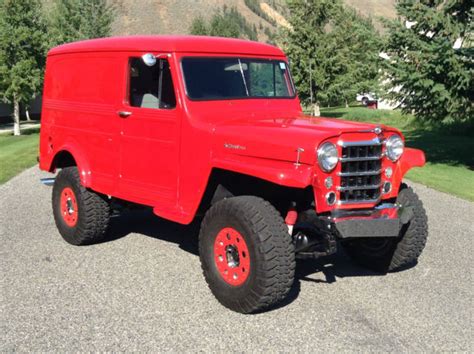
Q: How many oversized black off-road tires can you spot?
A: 3